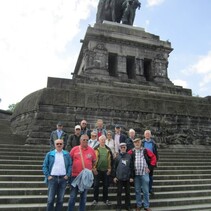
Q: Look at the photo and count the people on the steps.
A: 14